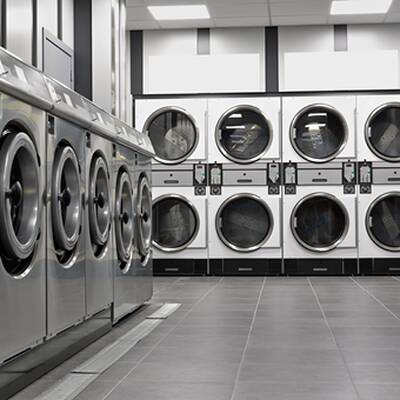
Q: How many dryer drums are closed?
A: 8